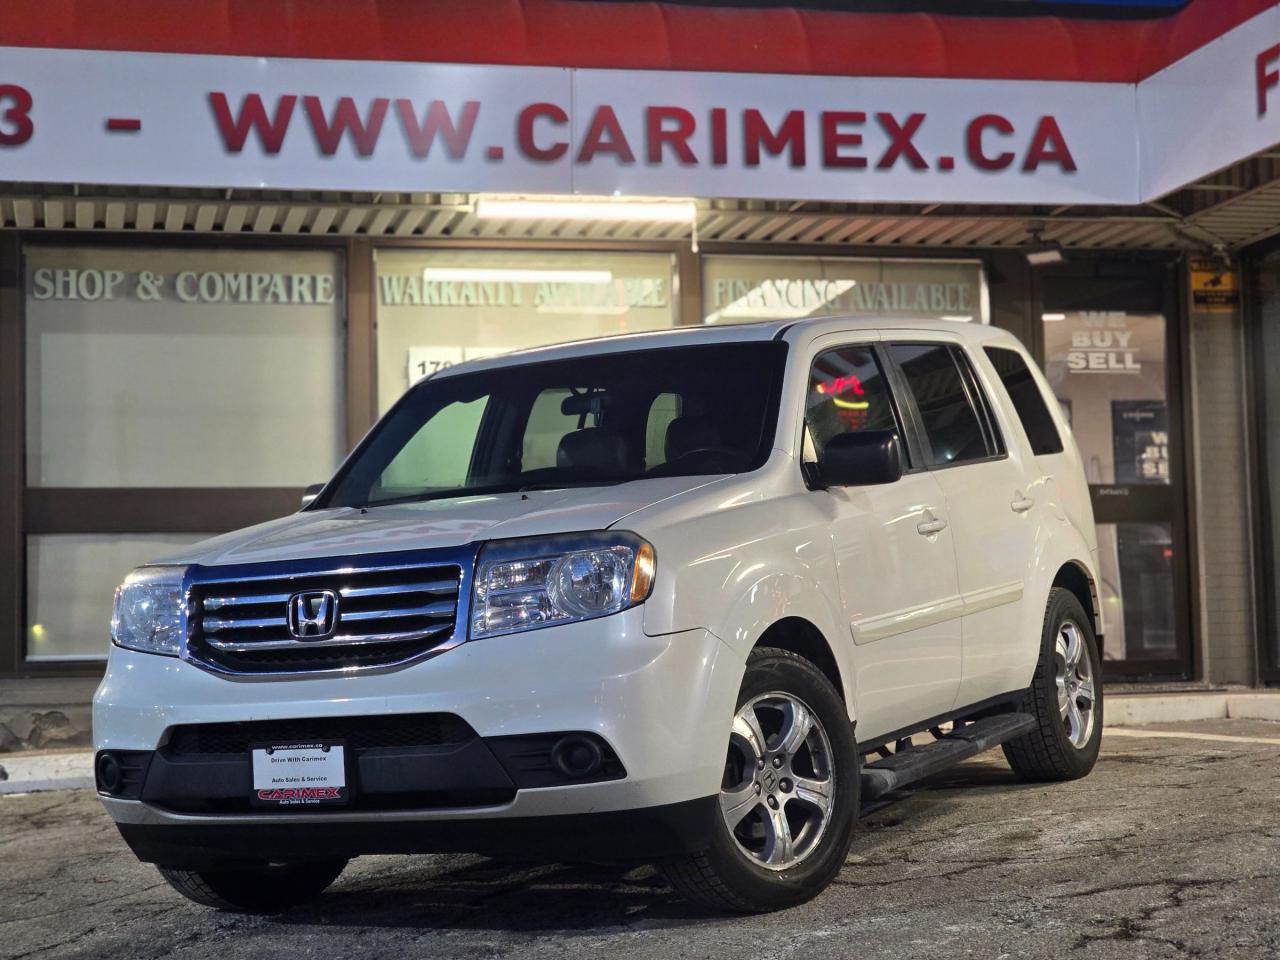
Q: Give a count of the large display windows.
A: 3